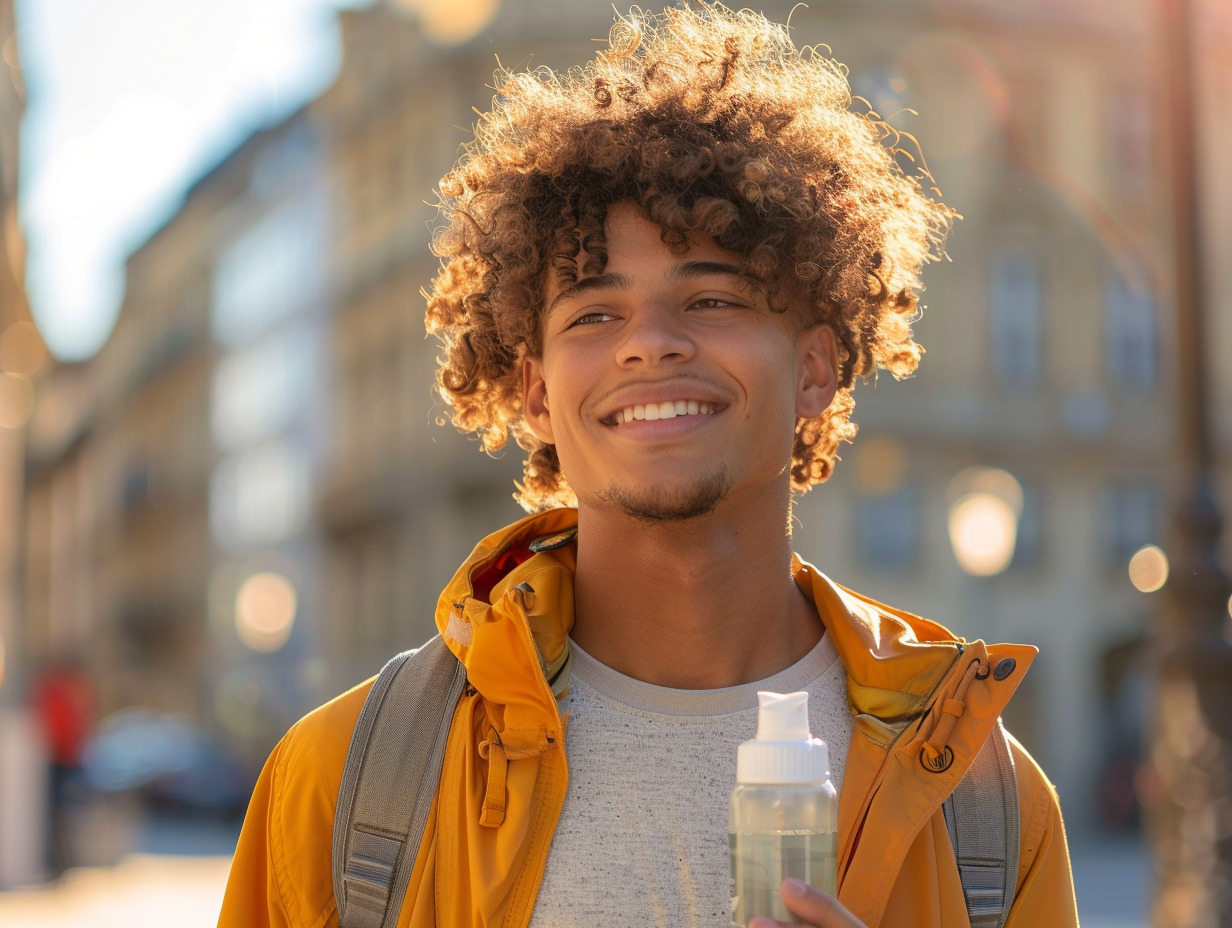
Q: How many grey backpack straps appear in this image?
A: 2